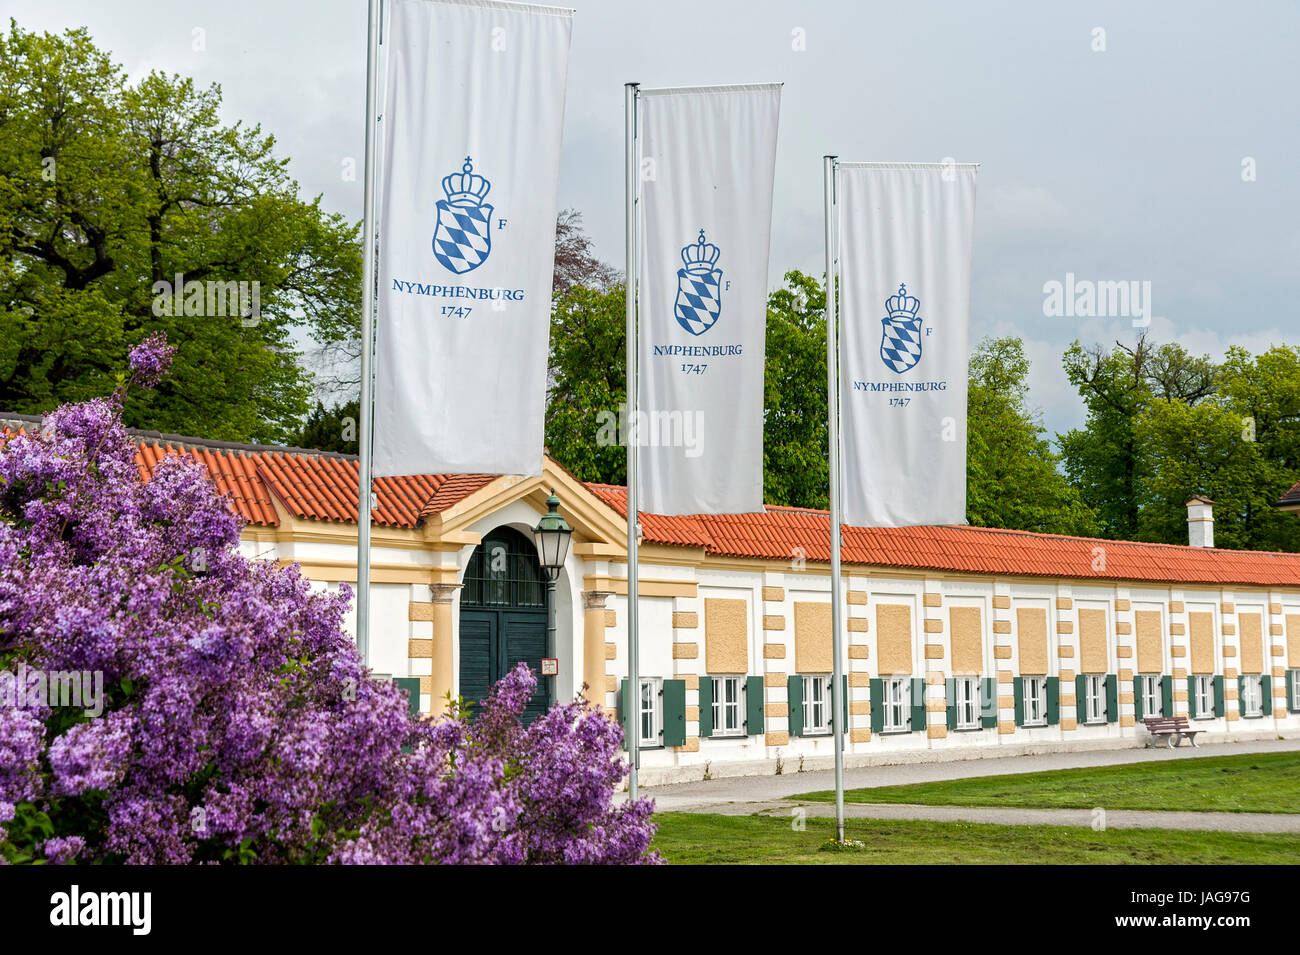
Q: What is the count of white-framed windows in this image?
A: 11